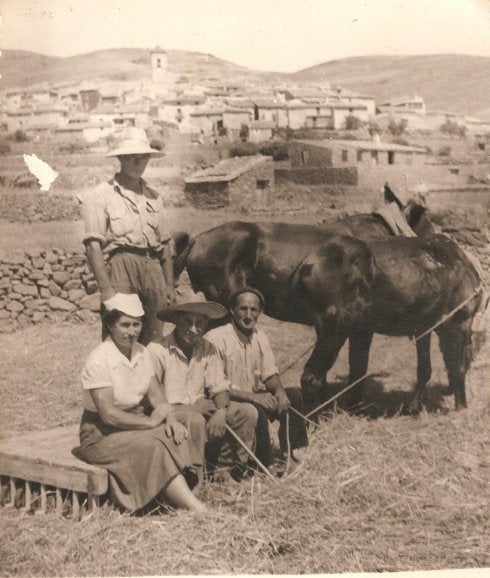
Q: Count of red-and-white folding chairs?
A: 0